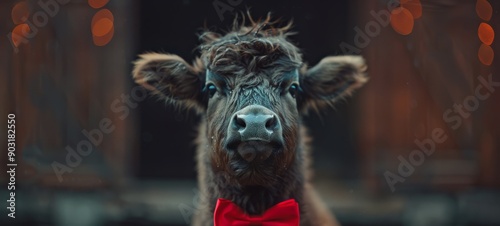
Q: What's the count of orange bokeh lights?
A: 10